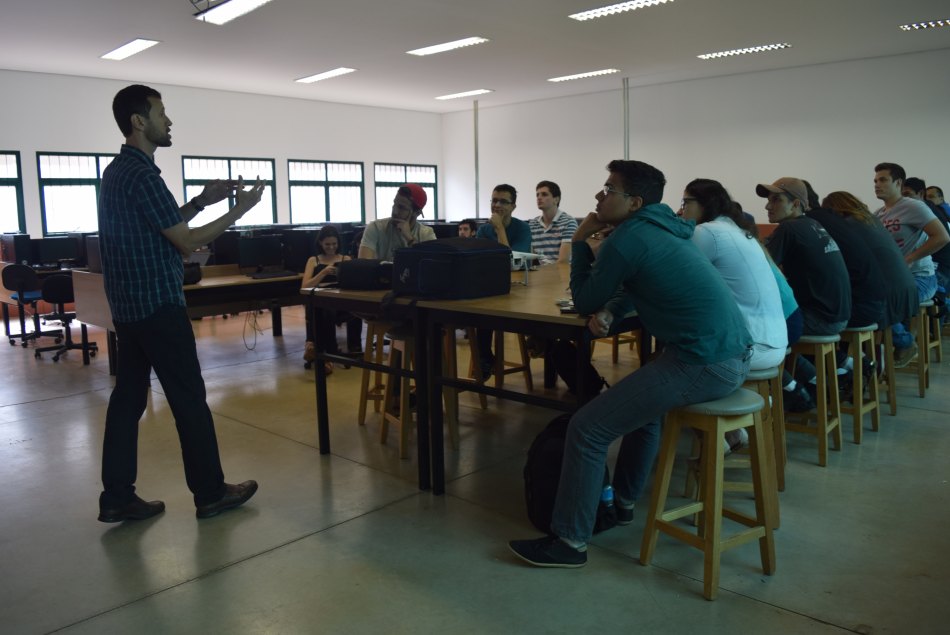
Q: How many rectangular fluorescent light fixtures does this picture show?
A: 9